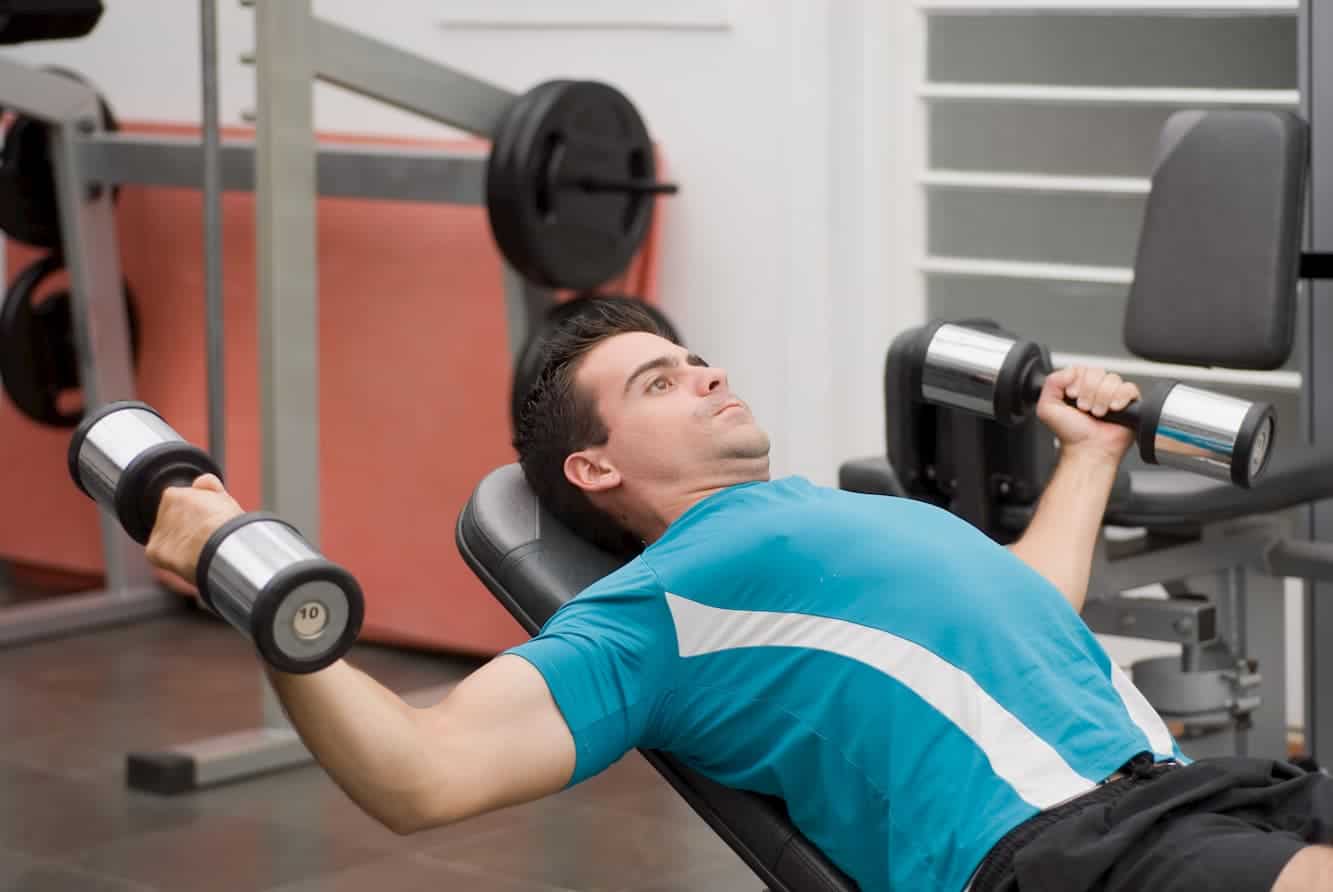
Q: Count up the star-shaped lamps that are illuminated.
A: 0